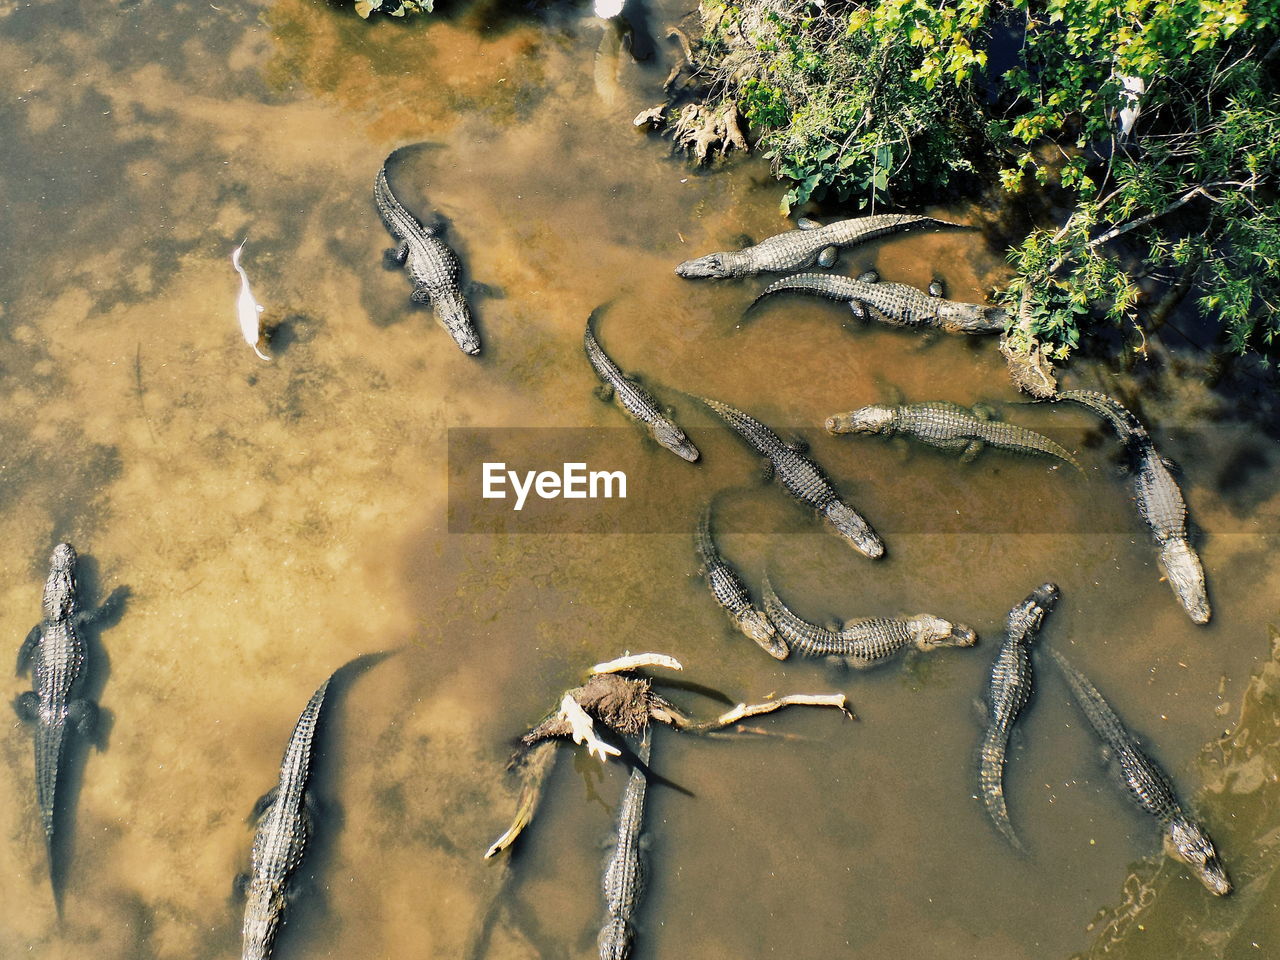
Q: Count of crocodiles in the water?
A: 14